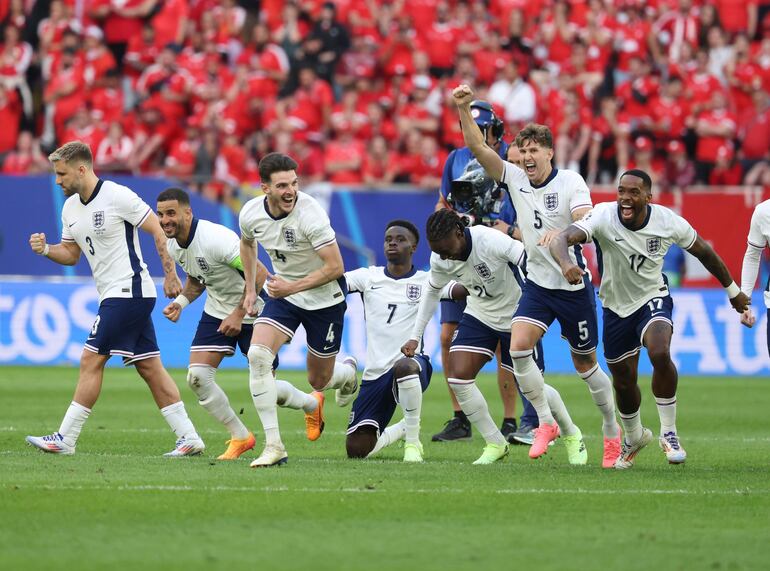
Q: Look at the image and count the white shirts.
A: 8